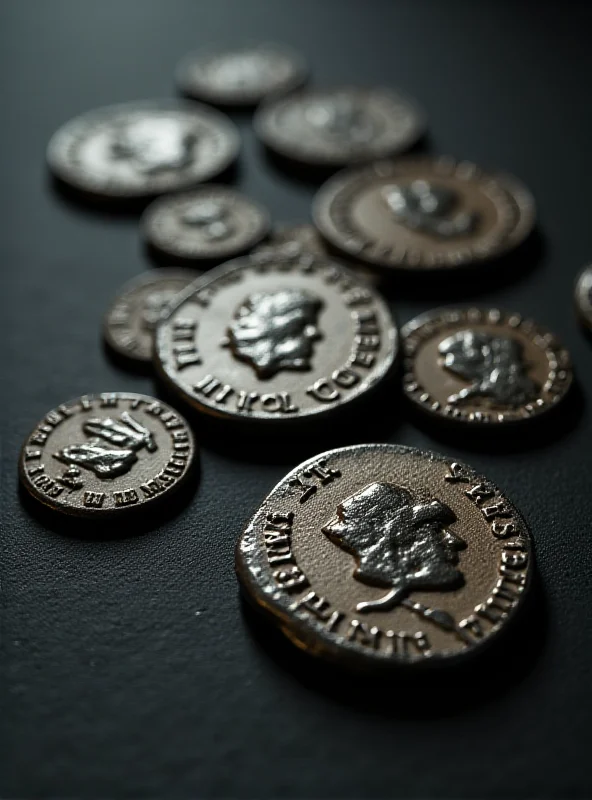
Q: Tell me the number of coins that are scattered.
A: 12